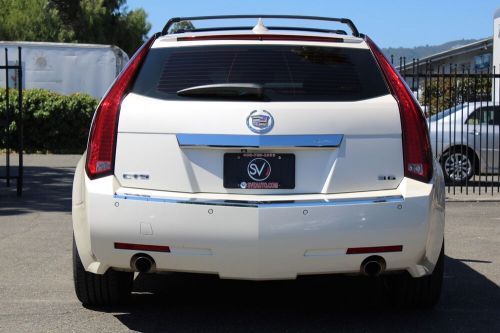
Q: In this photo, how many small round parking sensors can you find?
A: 4